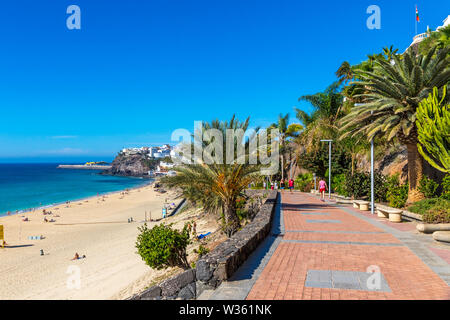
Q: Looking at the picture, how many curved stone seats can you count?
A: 2